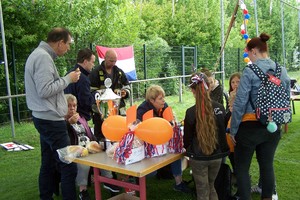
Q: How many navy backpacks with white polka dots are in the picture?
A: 1